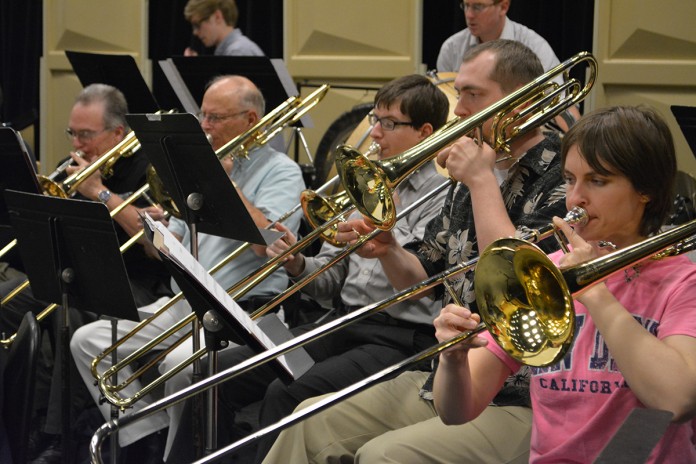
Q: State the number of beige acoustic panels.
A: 3